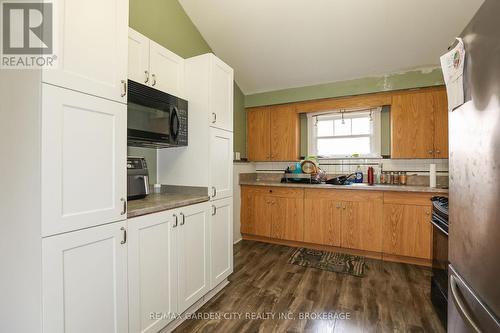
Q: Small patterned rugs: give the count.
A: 1